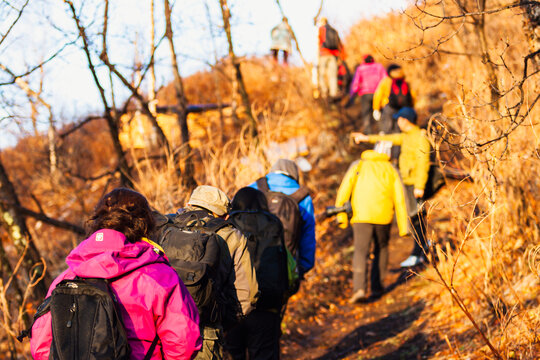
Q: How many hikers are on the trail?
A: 11